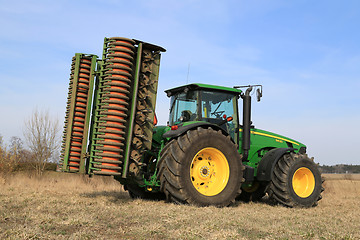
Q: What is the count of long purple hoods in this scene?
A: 0